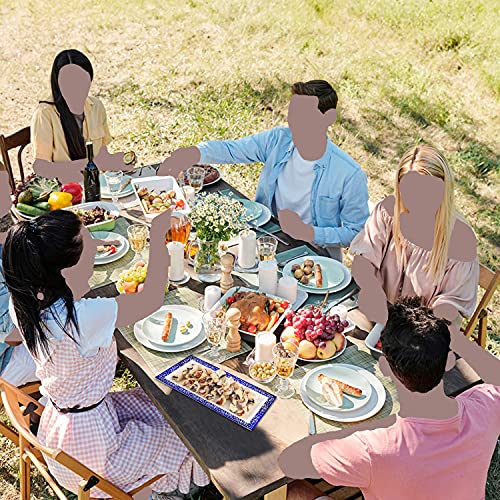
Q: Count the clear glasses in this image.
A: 6